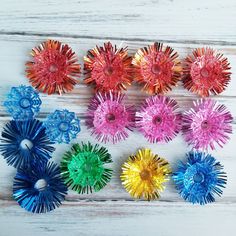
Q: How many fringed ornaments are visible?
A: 12